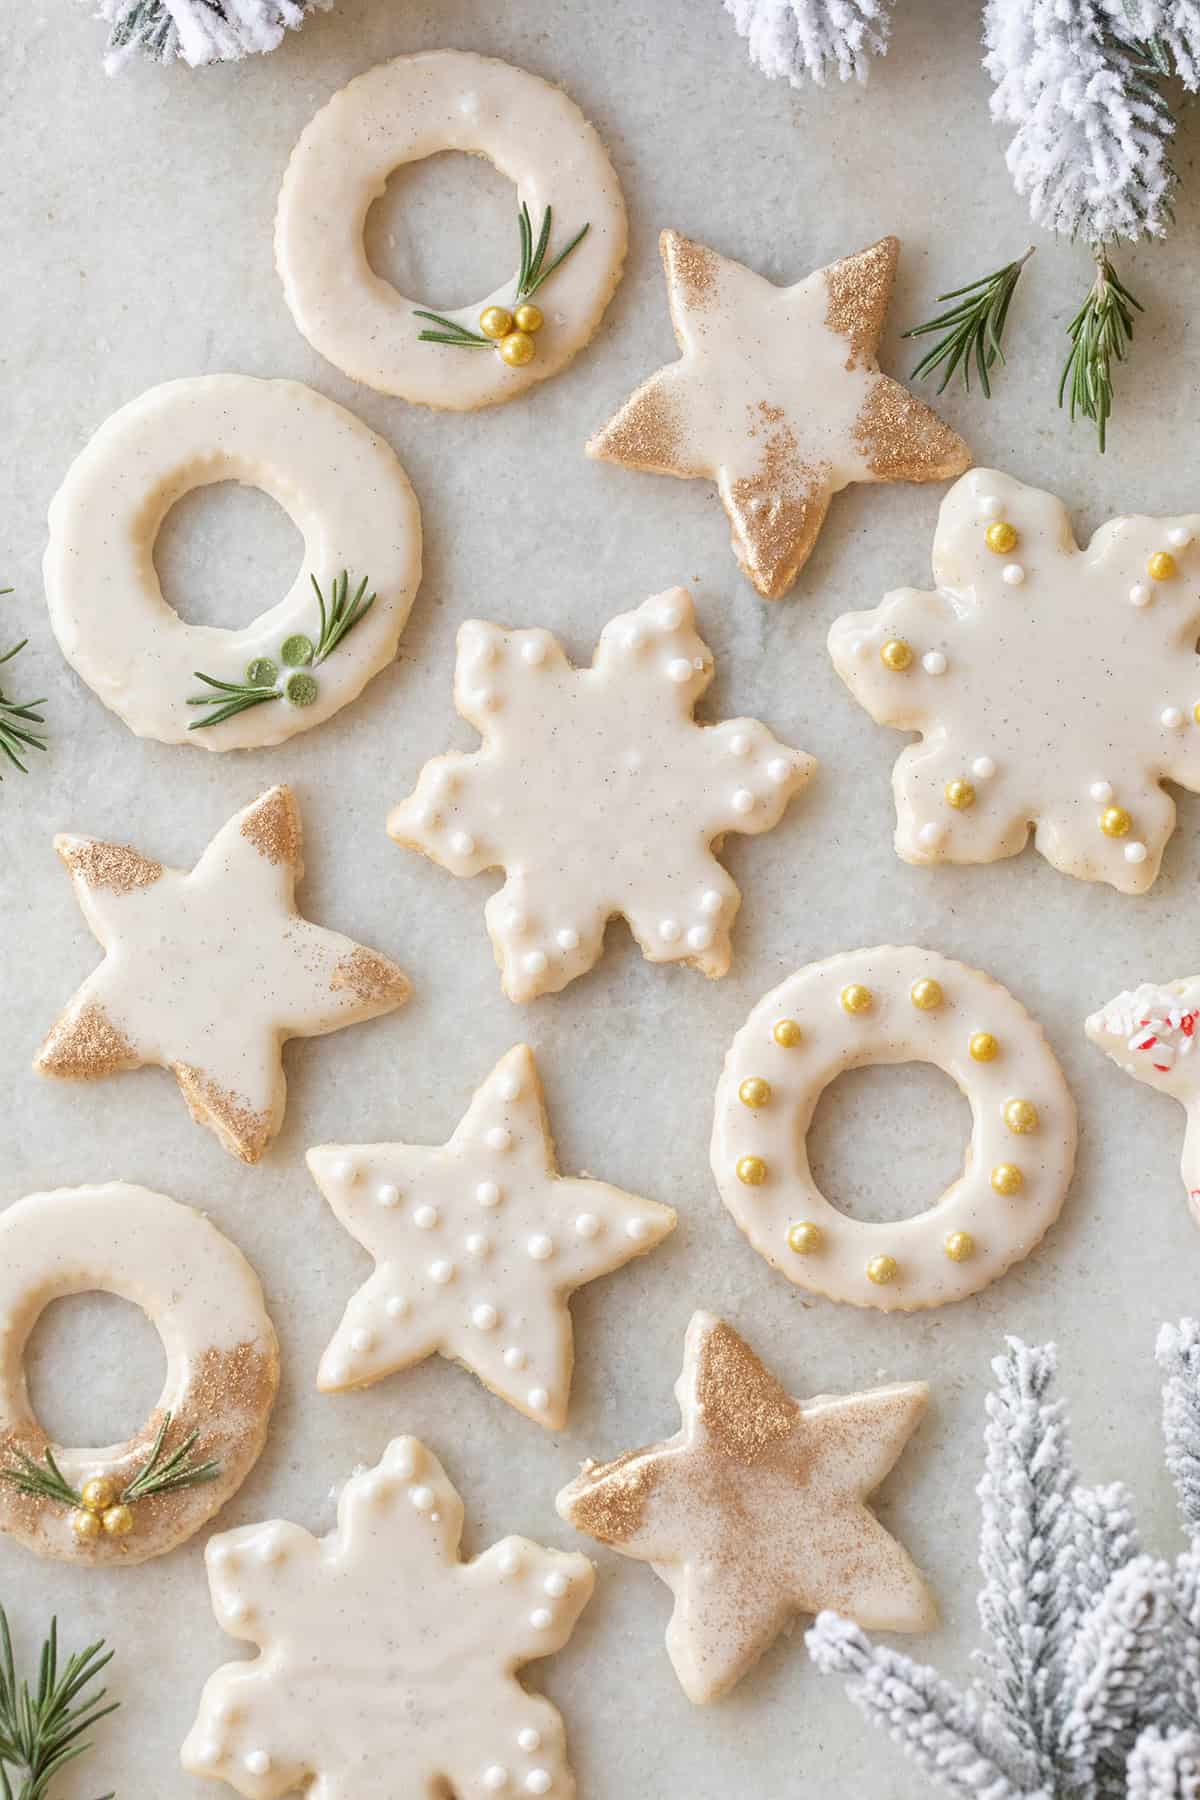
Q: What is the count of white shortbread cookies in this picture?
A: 12